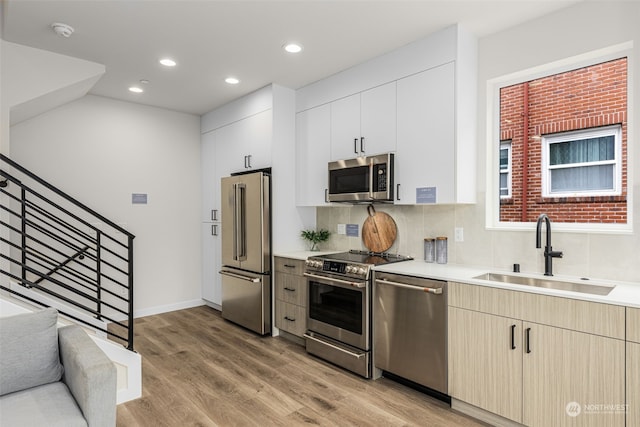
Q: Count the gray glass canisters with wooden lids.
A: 2